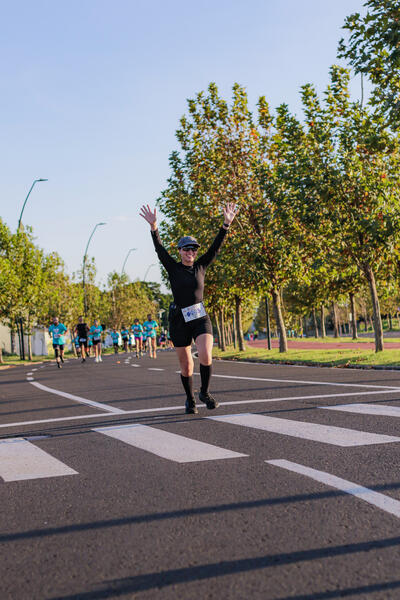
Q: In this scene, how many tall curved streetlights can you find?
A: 4